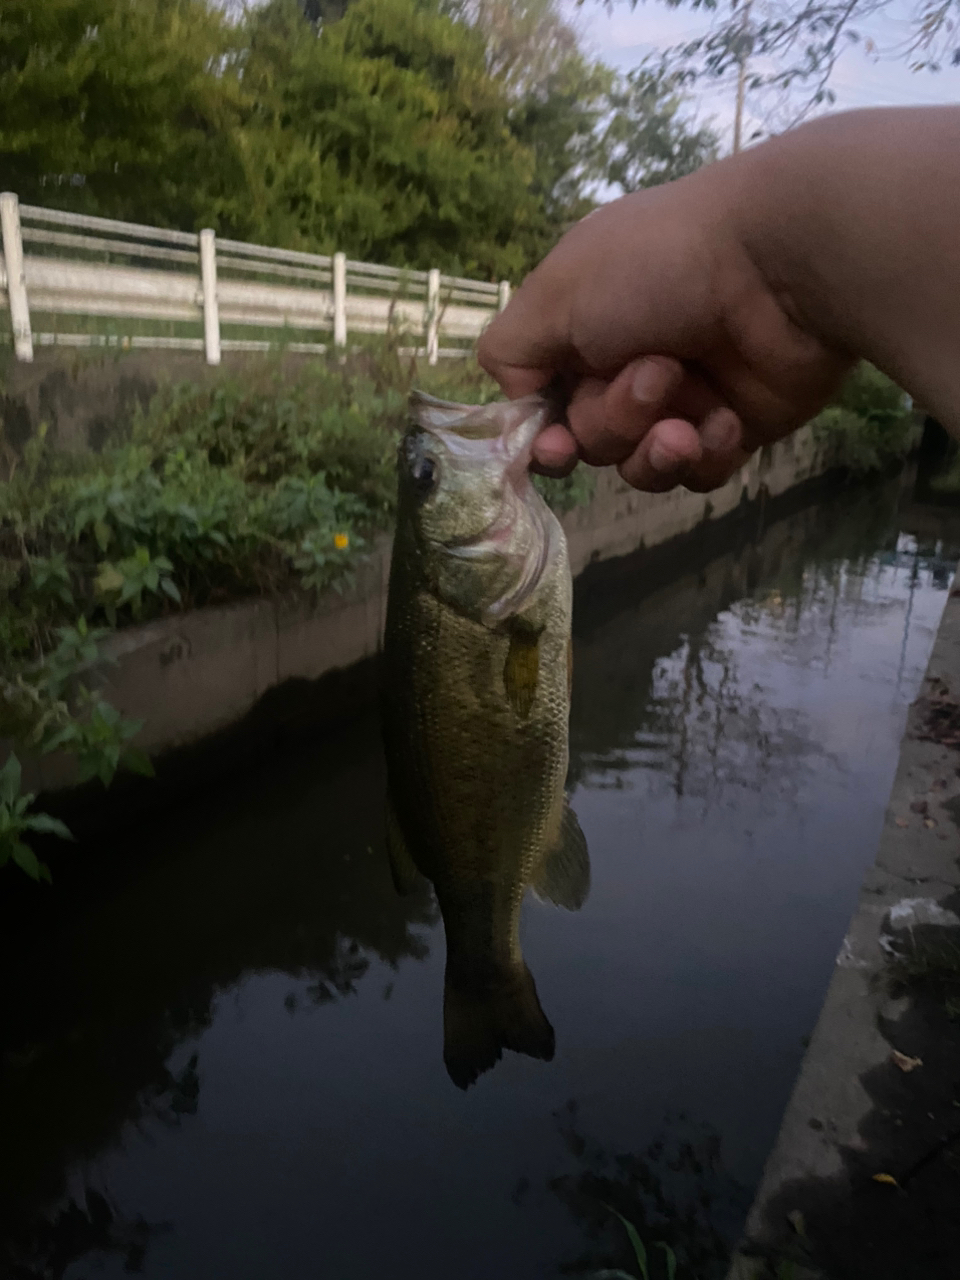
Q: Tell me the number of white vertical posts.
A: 5